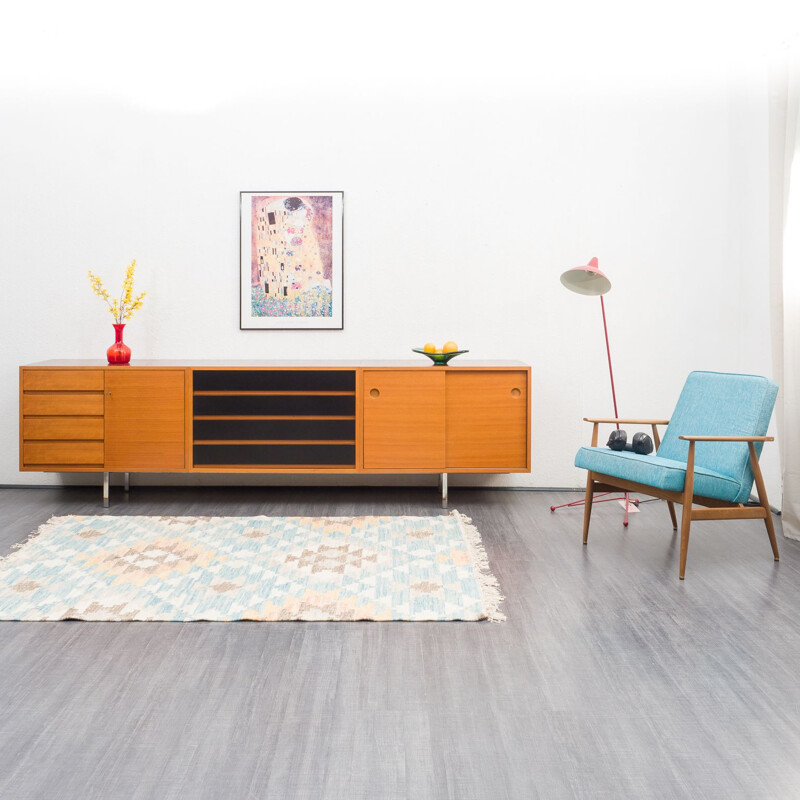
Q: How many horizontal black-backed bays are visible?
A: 4